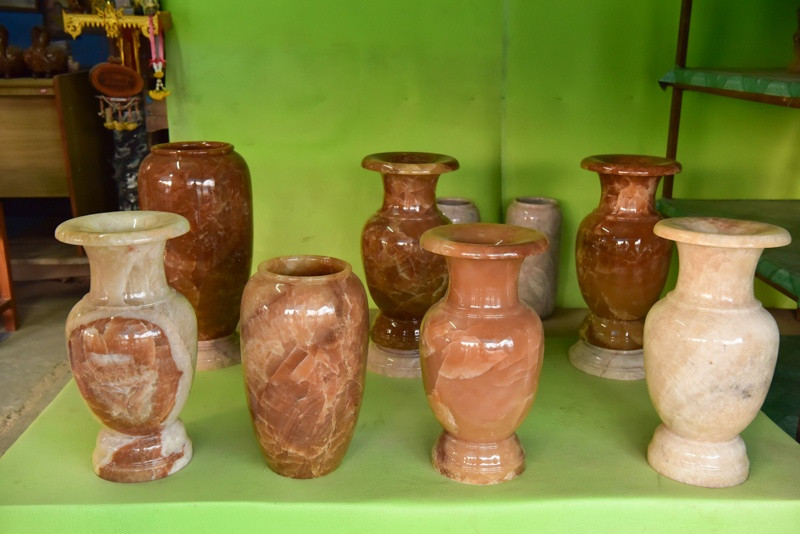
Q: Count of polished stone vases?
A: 9